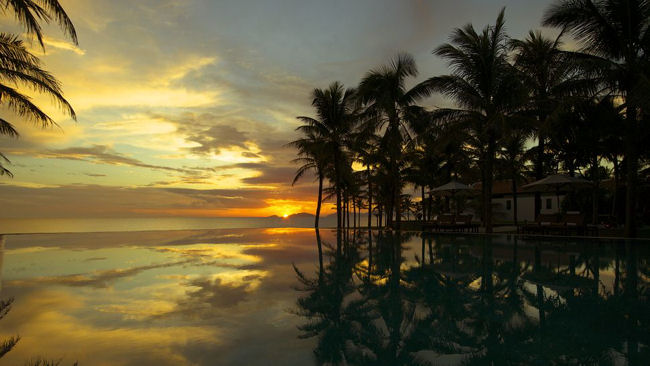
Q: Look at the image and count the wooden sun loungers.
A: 4